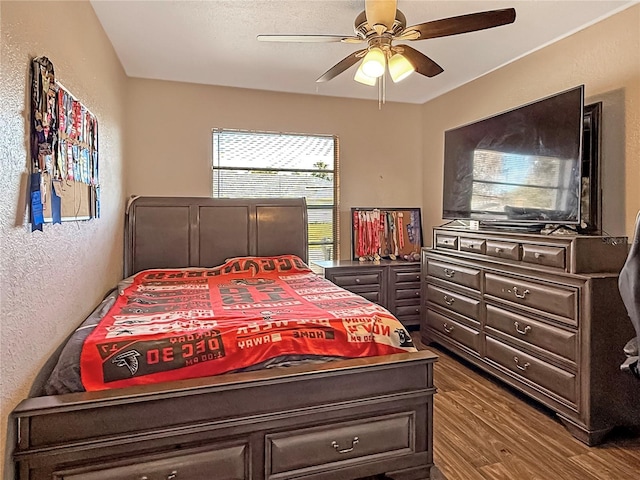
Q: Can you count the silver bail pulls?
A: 8